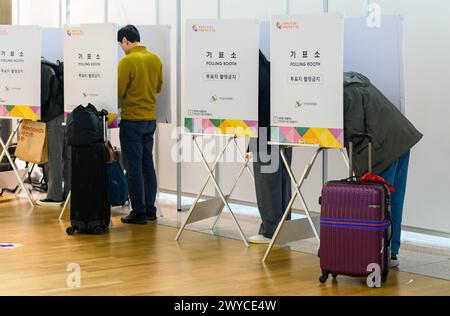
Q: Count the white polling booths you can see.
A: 4